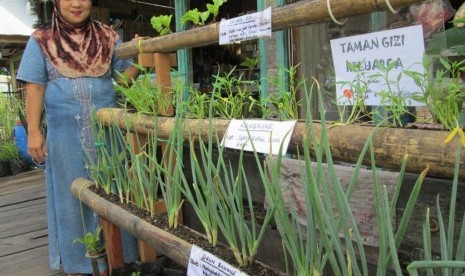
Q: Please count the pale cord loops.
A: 2